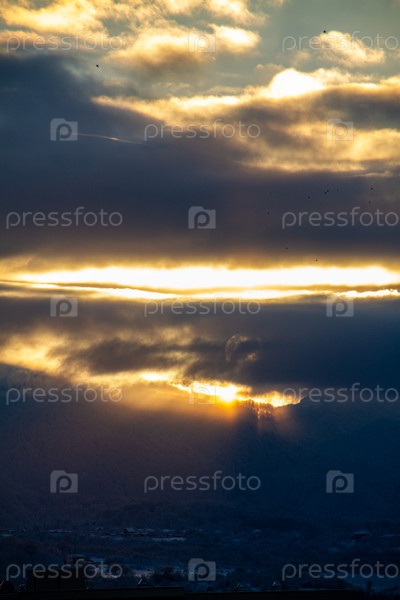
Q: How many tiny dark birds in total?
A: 12